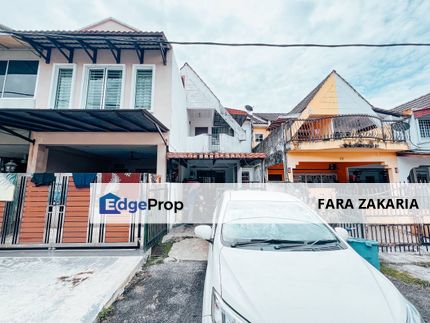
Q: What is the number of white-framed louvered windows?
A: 3